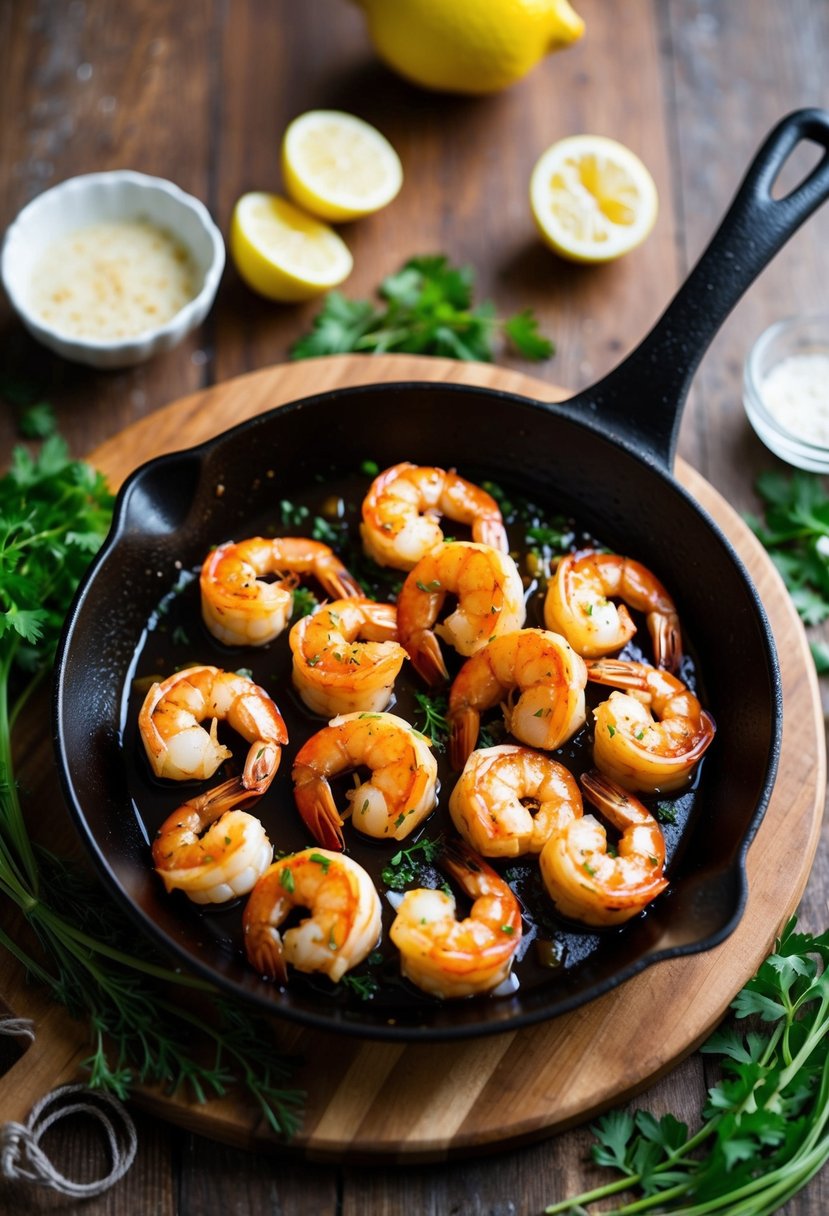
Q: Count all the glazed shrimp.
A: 14